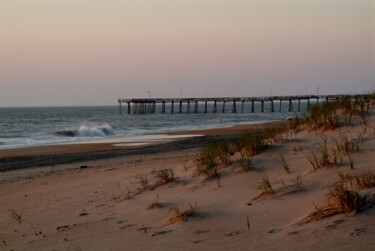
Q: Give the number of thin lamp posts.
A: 5